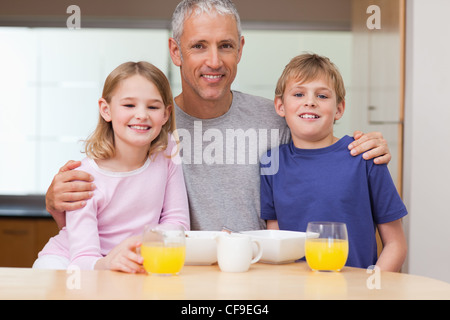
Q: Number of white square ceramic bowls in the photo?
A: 2